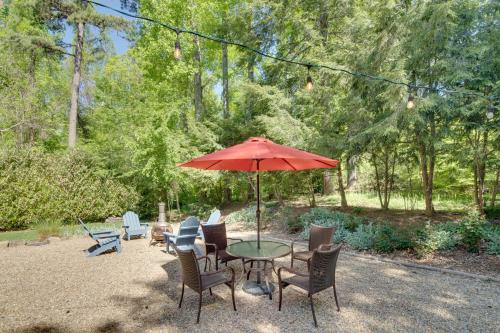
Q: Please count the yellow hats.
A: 0